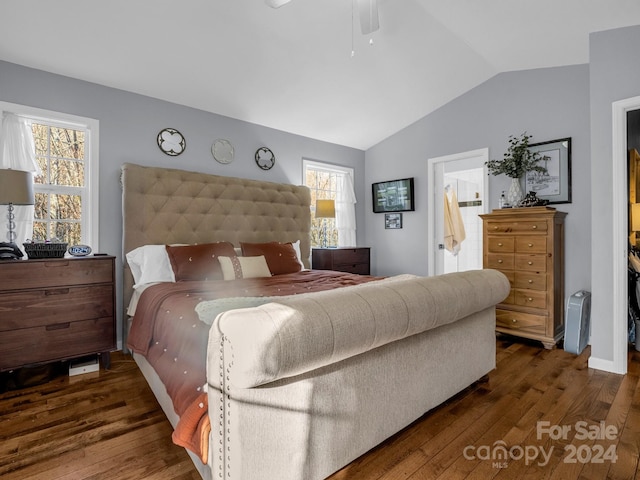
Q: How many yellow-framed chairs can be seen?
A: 0